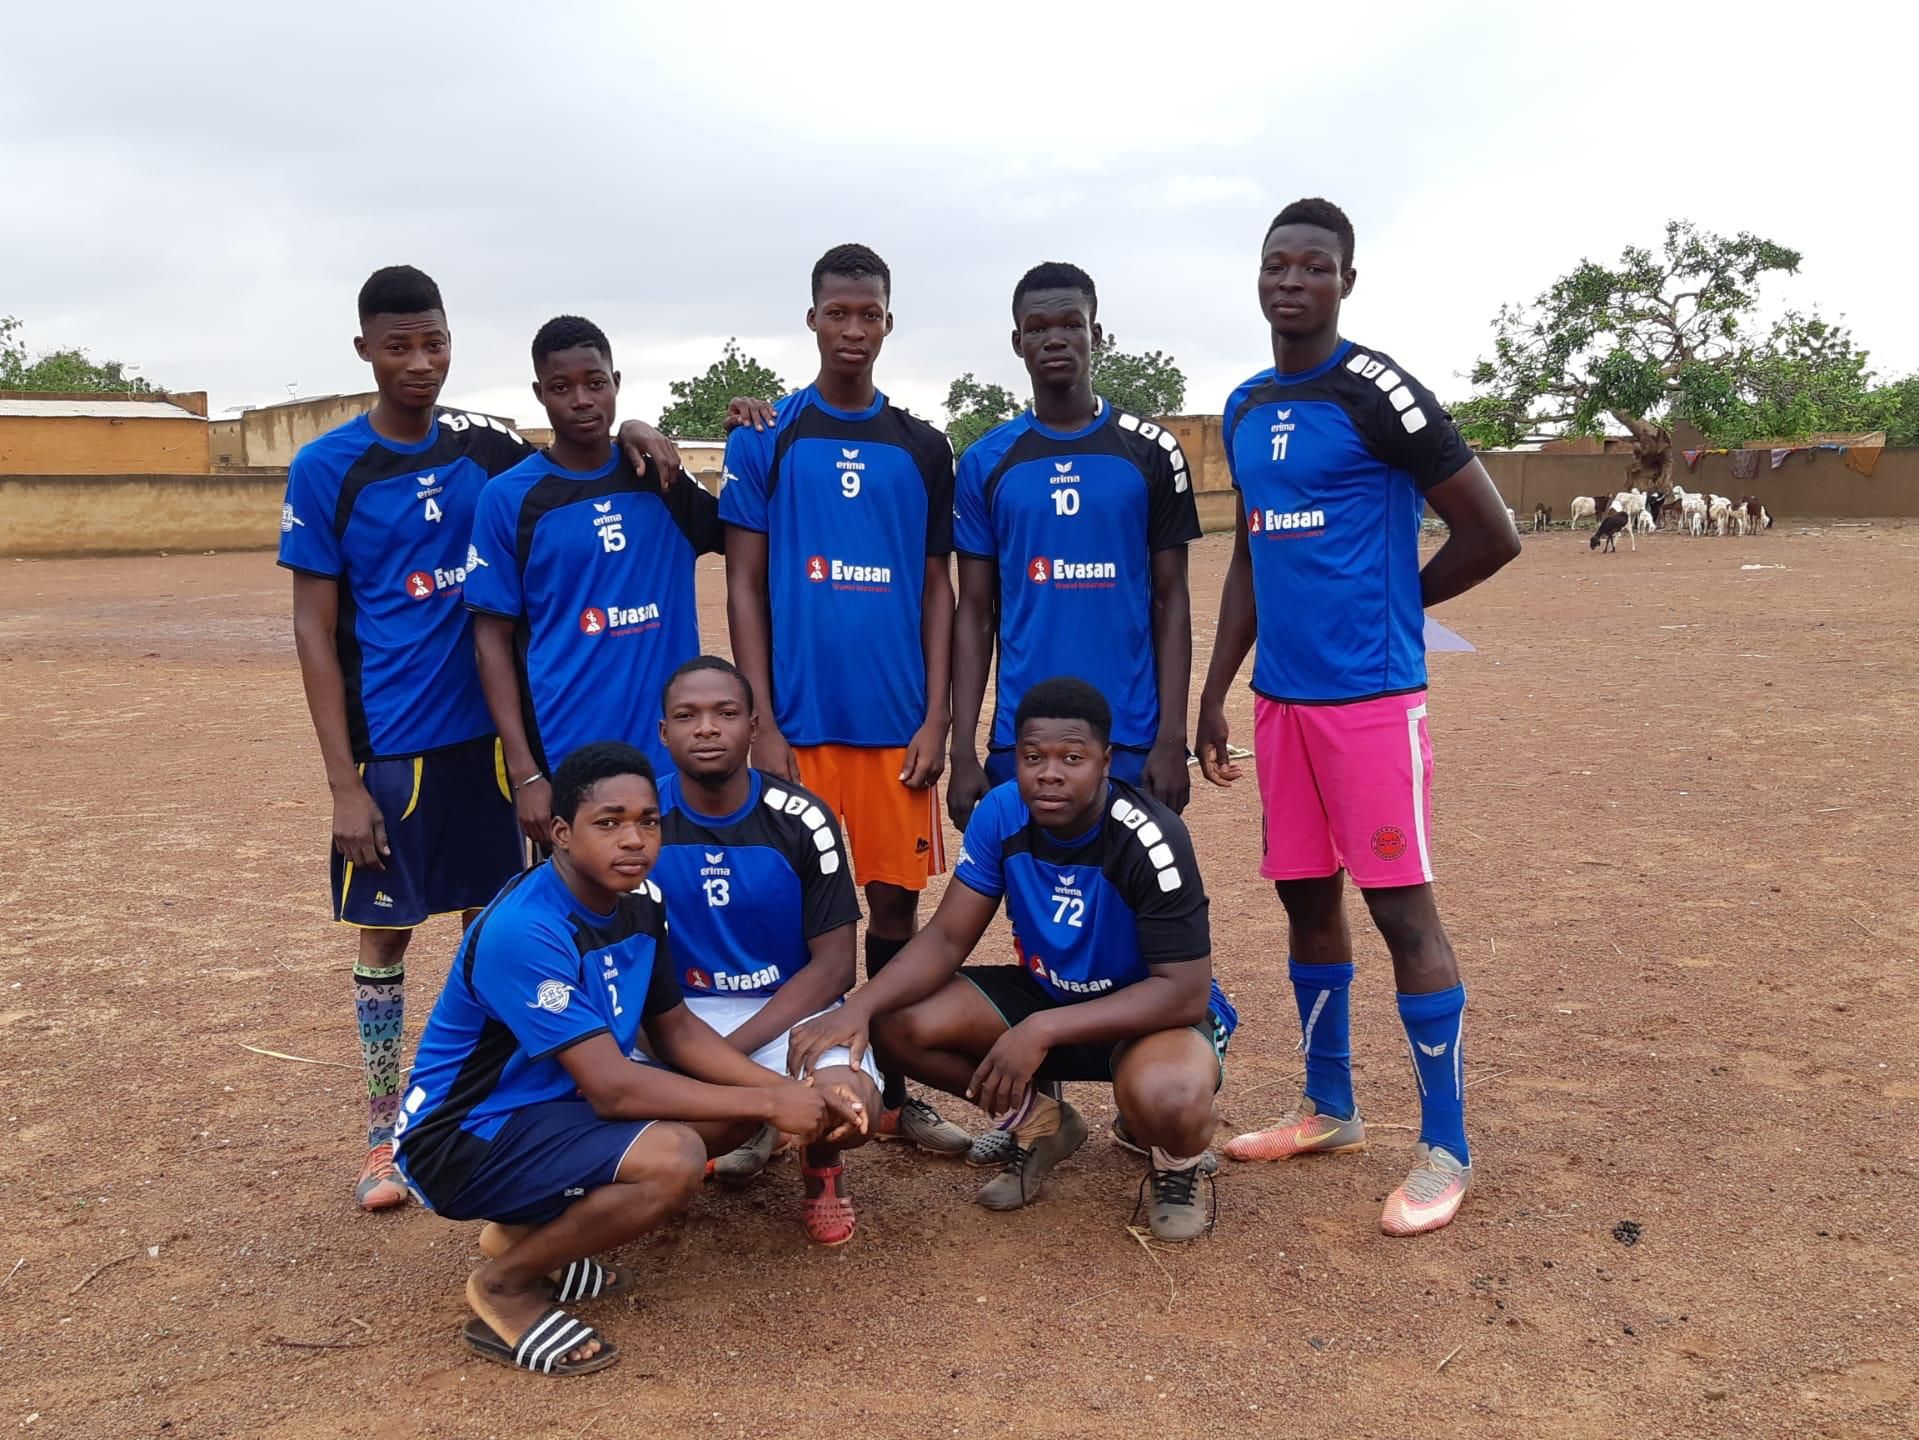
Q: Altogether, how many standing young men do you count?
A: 5